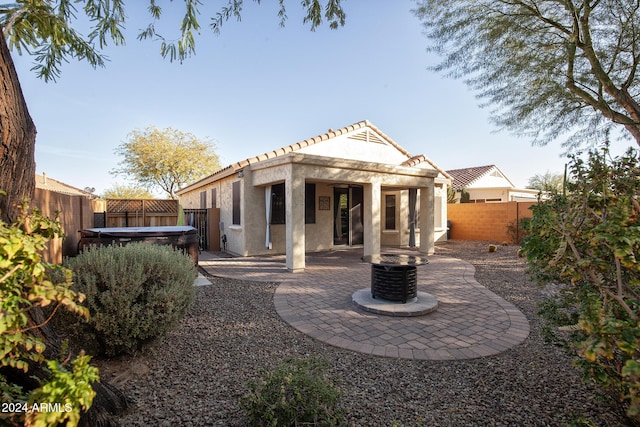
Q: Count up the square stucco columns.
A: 3